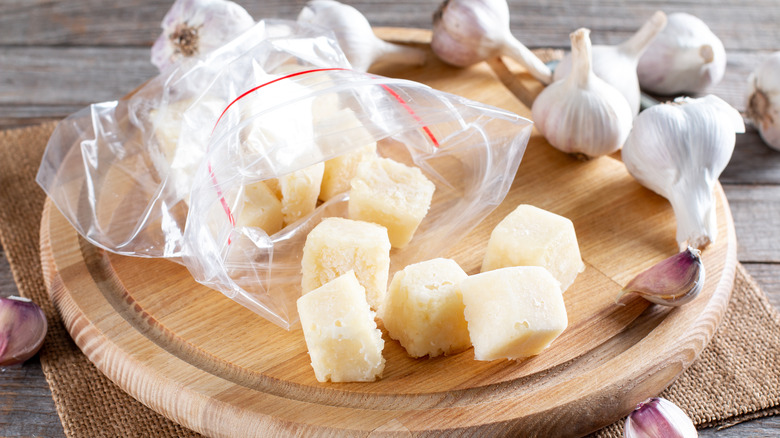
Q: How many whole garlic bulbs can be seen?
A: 8